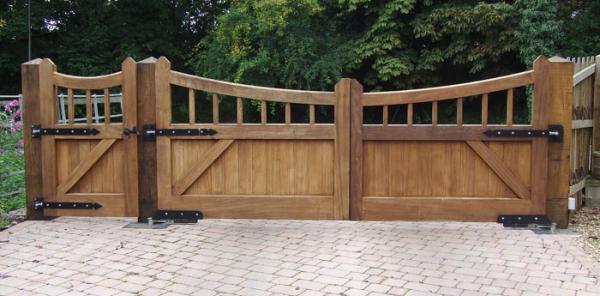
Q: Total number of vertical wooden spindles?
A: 15